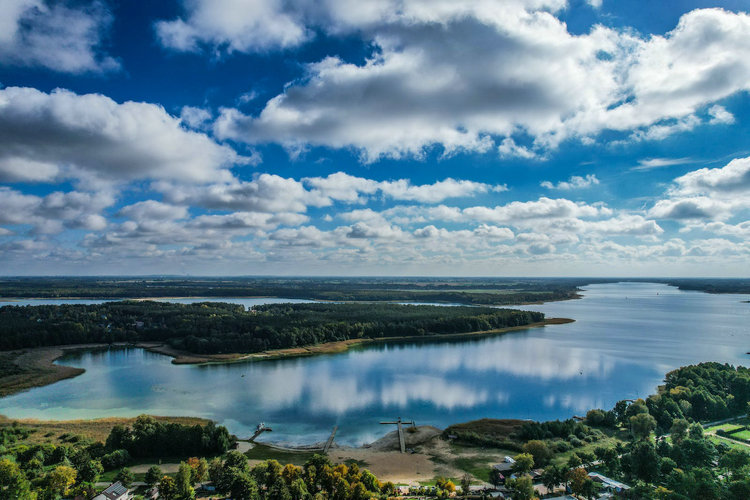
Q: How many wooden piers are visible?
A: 3